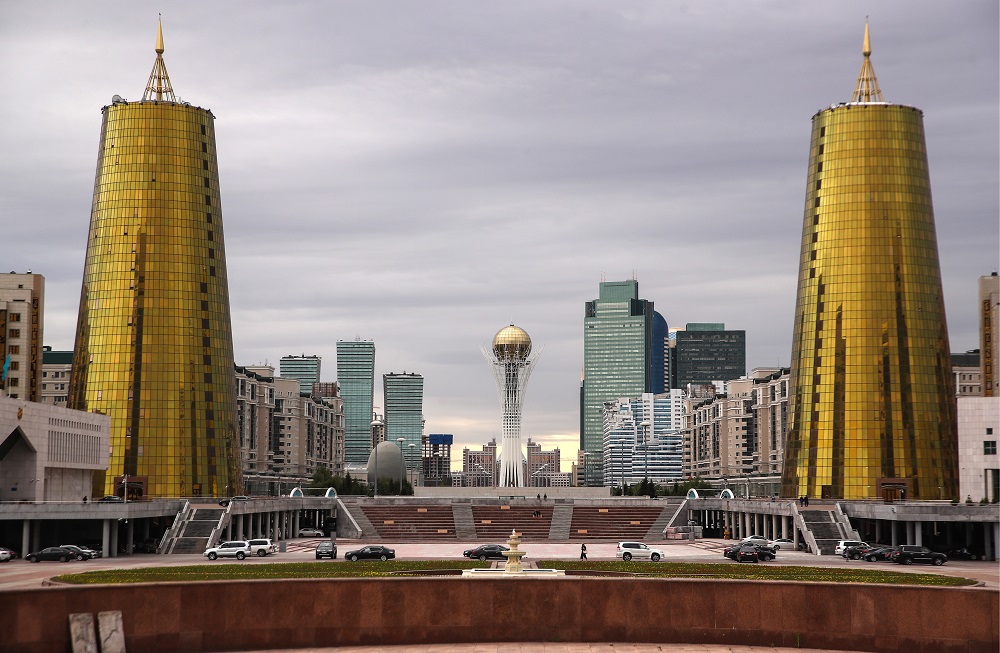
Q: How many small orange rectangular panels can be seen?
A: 9